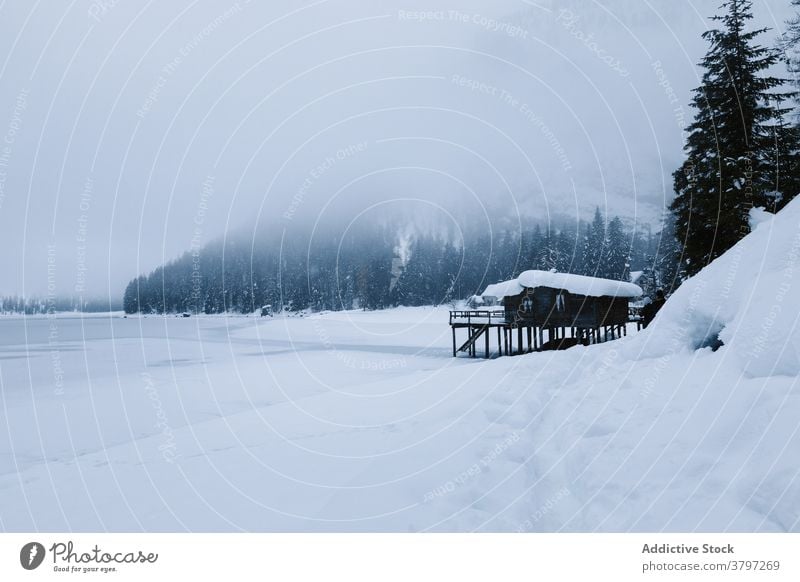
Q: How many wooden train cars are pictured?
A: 0